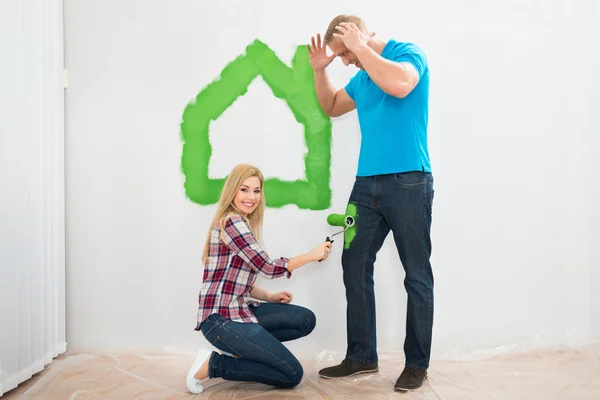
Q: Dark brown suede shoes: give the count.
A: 2